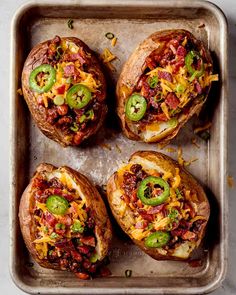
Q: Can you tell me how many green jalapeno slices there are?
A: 7